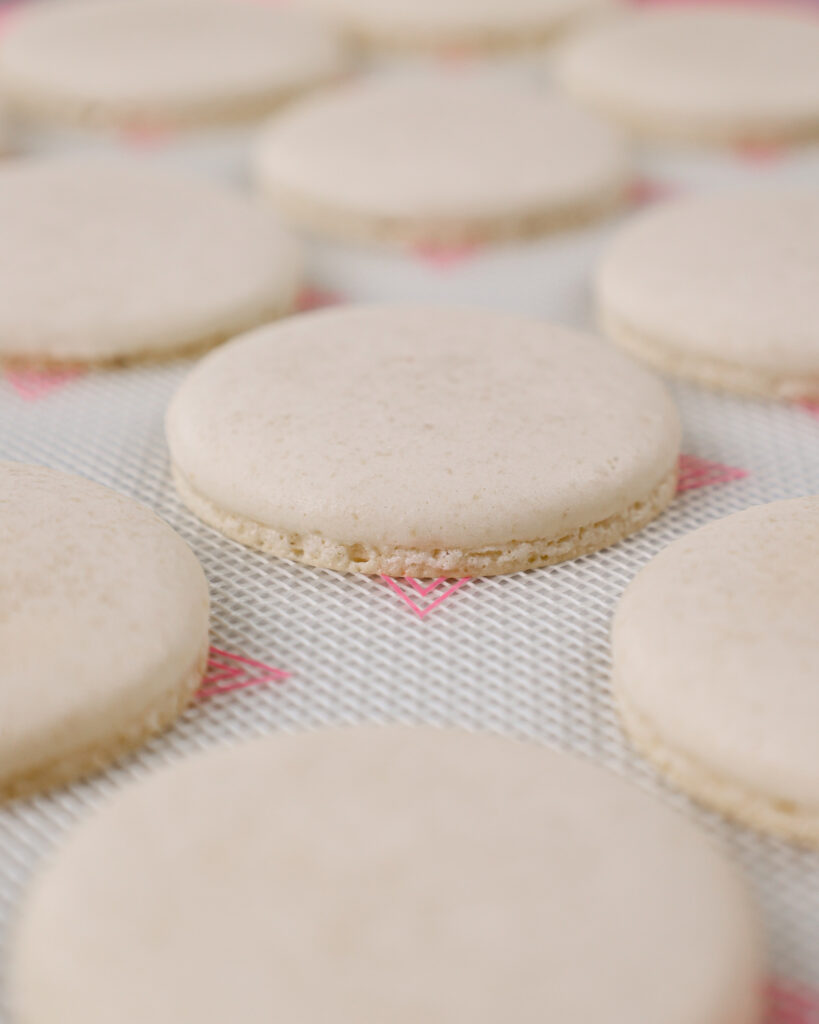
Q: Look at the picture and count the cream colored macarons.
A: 10